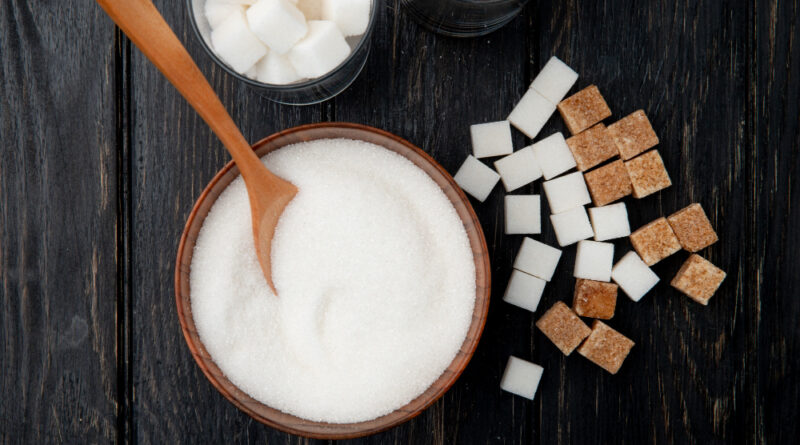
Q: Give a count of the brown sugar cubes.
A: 11